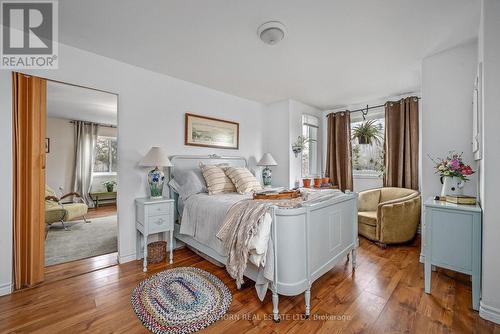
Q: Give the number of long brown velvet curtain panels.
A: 2